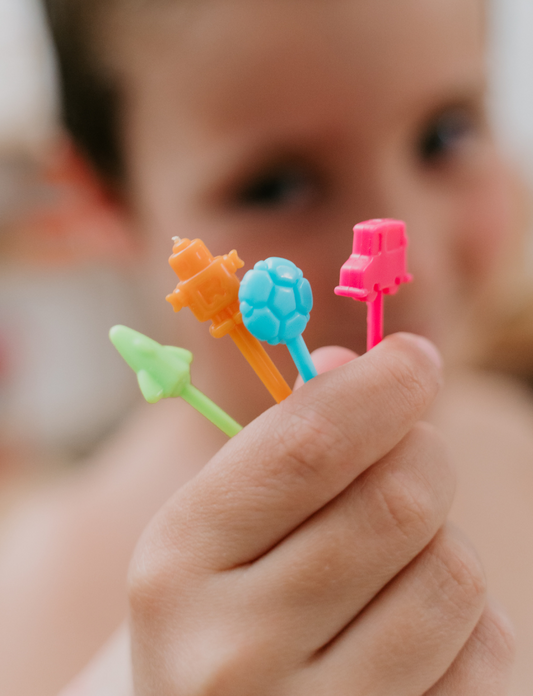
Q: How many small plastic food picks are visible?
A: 4